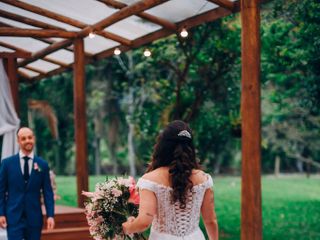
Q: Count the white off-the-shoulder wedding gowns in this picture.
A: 1